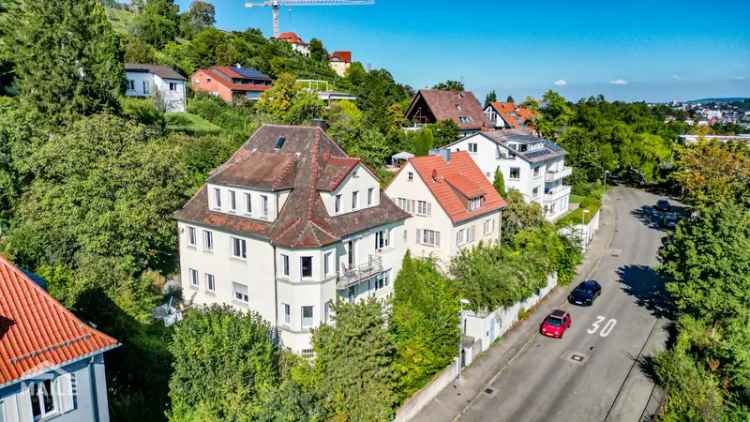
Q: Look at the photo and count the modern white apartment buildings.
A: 1